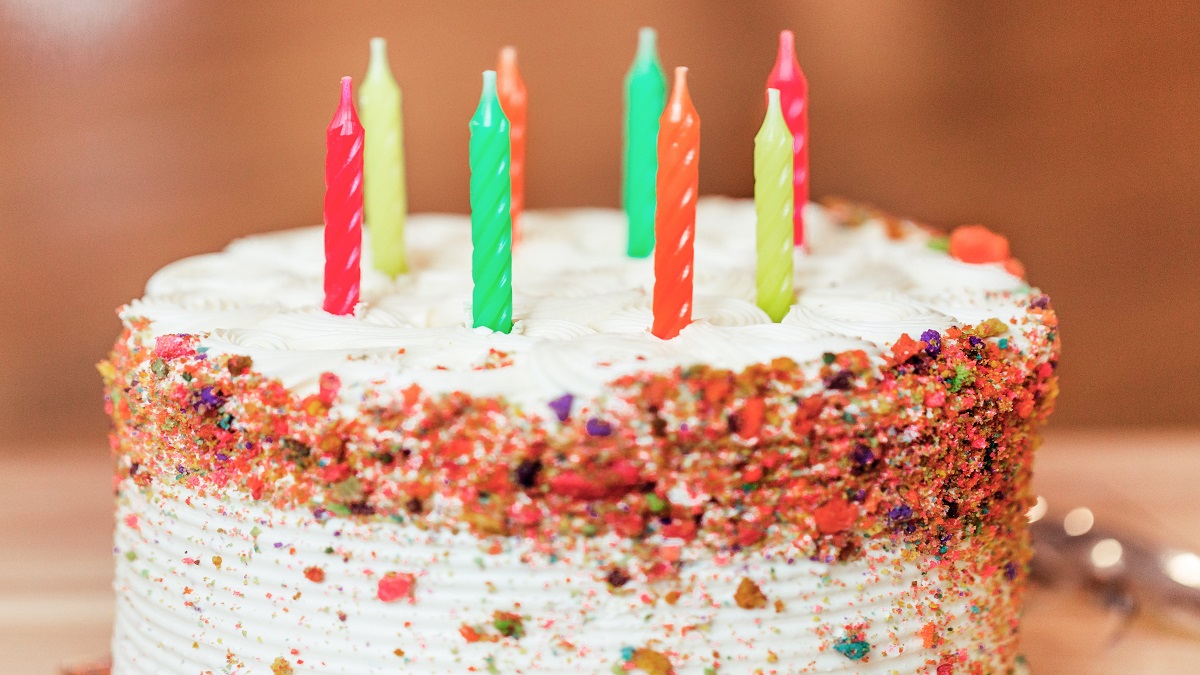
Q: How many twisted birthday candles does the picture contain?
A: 8